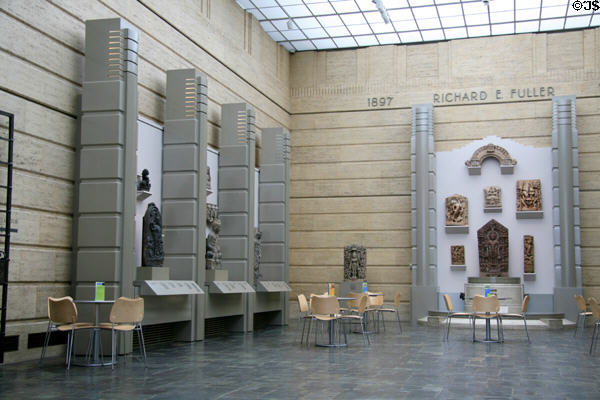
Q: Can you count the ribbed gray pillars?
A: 6